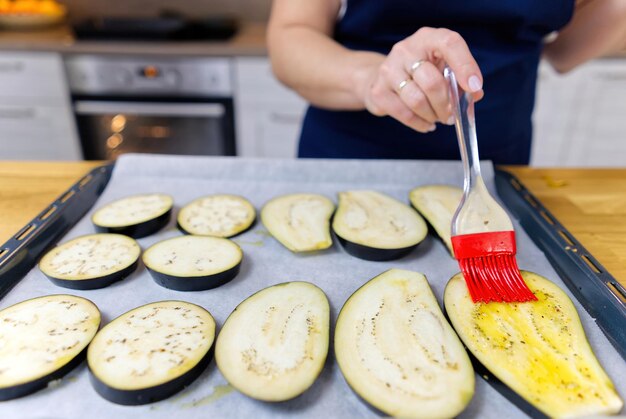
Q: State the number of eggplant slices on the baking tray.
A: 12